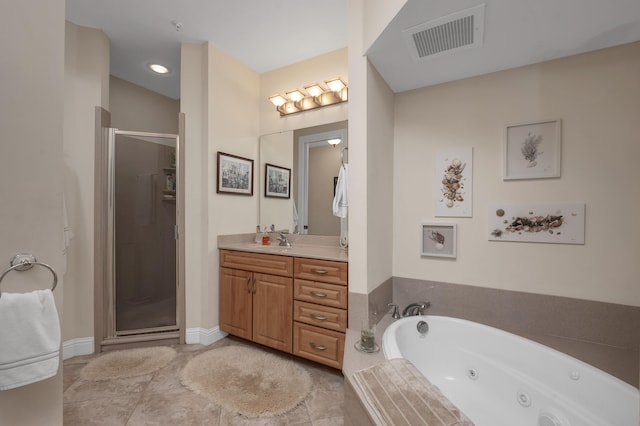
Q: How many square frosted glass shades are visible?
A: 4